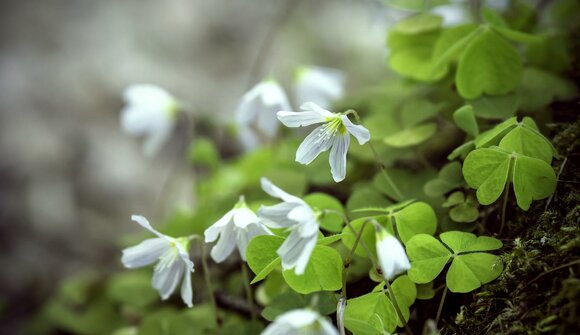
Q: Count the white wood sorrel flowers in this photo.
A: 9